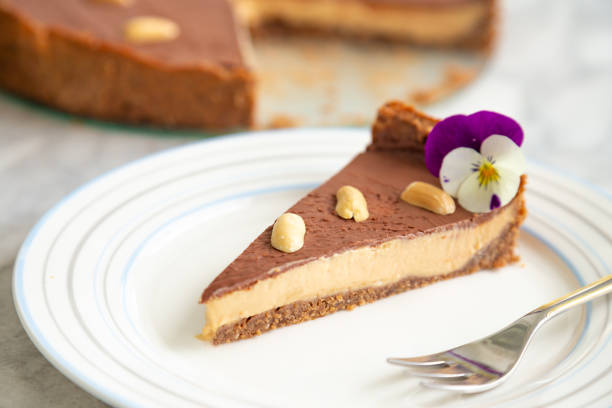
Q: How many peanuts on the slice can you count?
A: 3